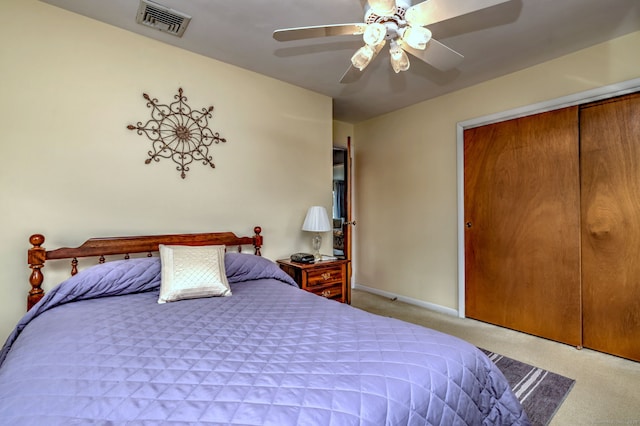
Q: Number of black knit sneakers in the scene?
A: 0